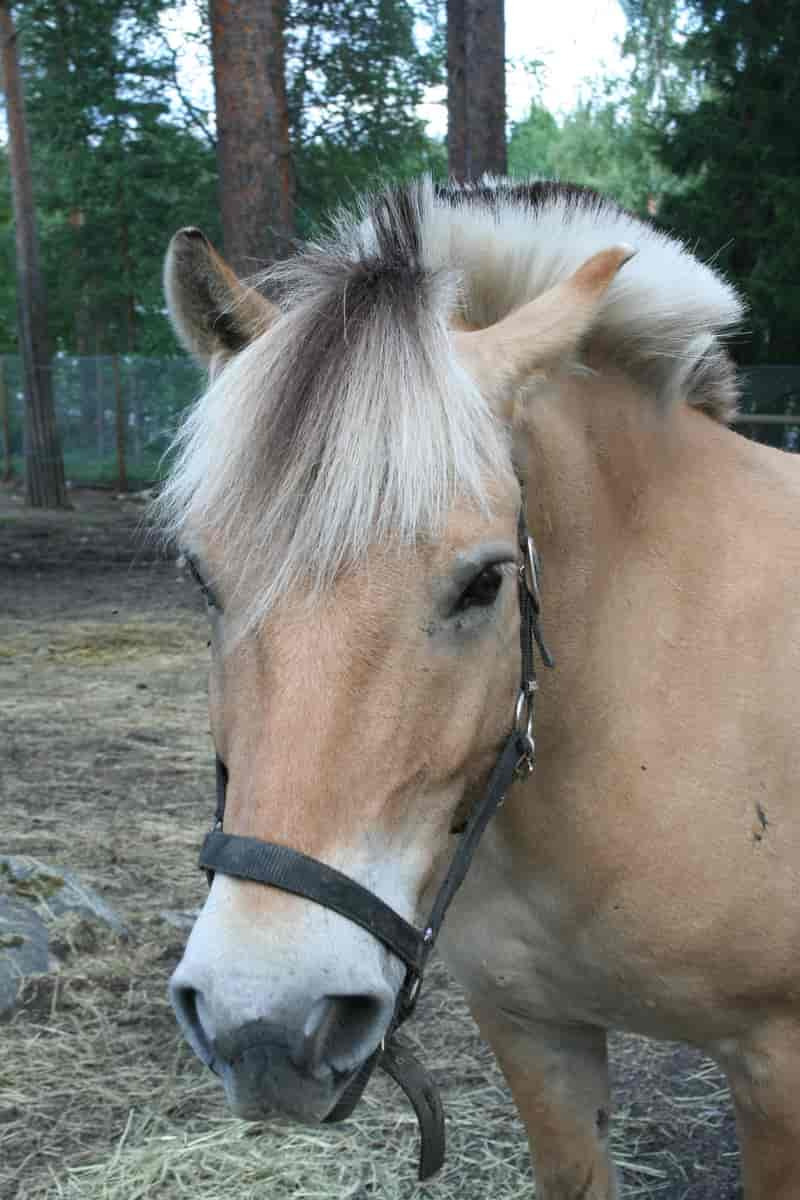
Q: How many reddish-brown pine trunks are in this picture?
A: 3